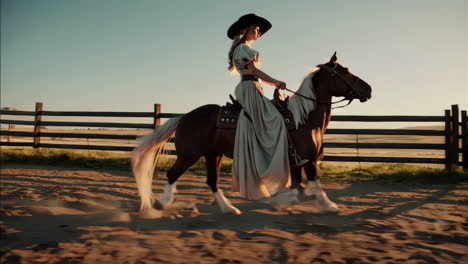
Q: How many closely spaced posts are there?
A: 3